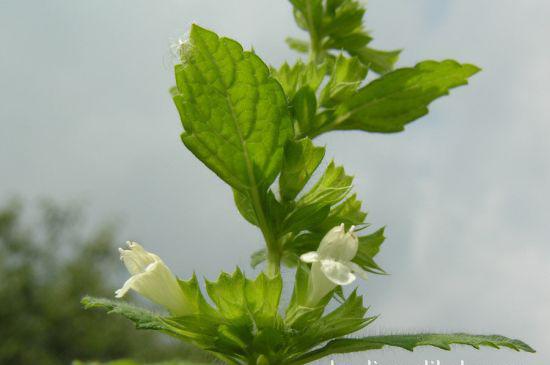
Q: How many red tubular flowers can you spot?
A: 0